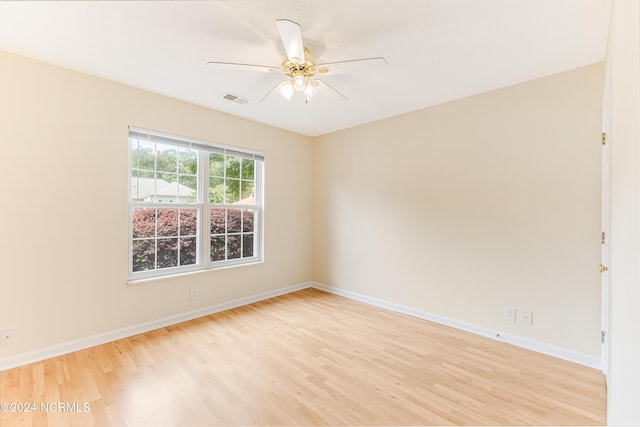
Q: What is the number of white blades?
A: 5